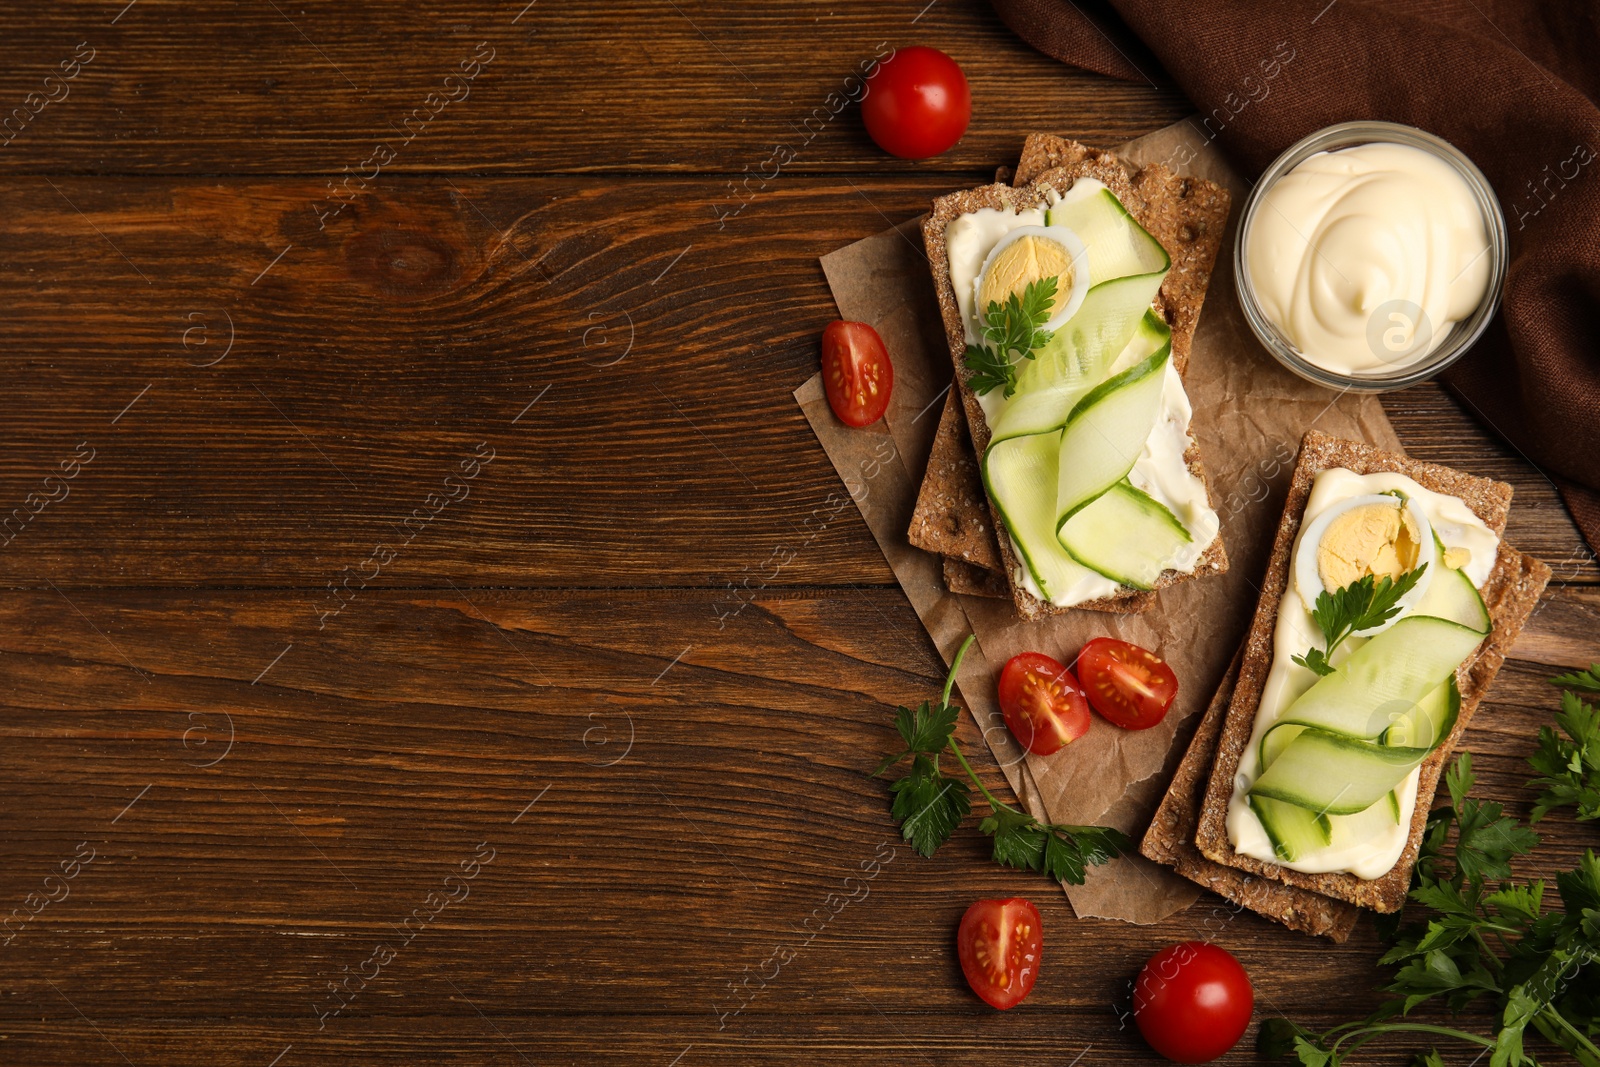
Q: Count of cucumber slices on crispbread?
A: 4